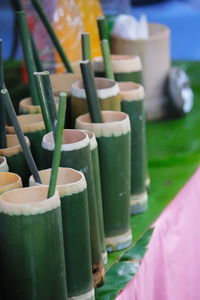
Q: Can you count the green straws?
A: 12